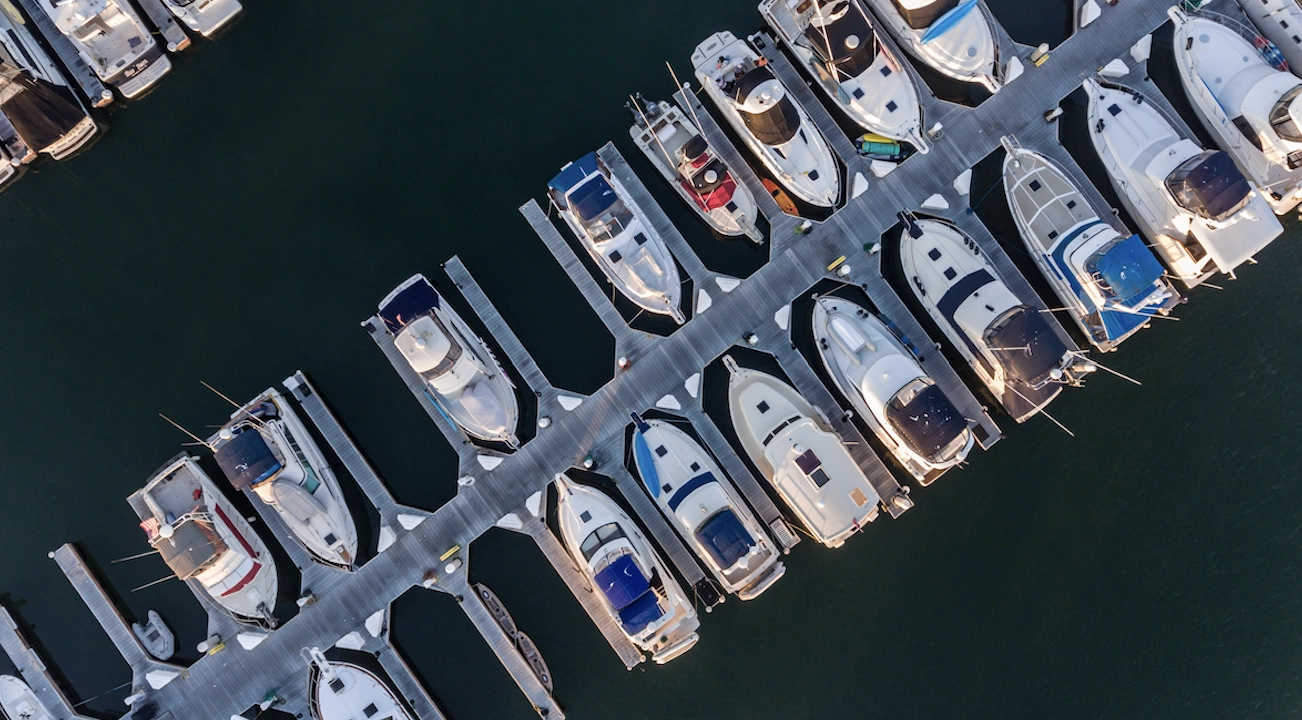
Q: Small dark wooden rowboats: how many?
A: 2